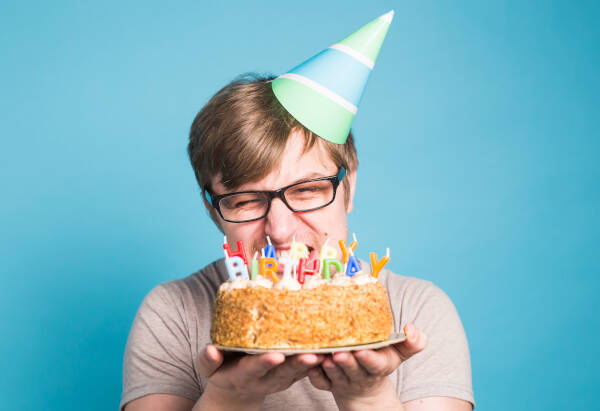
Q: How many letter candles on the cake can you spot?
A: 13